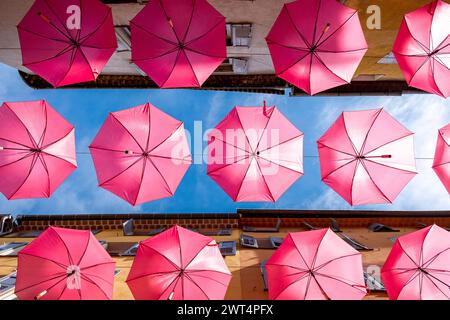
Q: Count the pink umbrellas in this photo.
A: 13